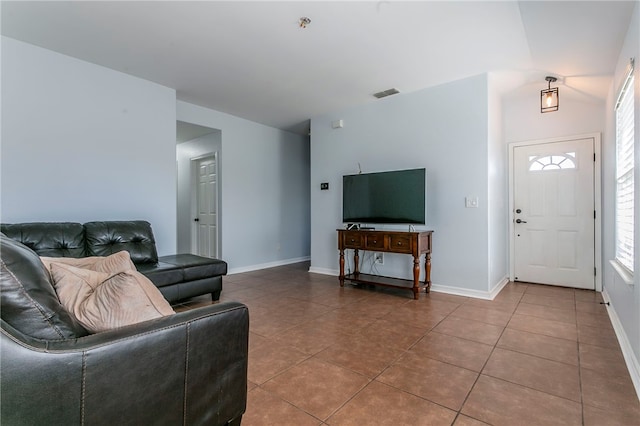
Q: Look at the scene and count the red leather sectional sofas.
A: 0